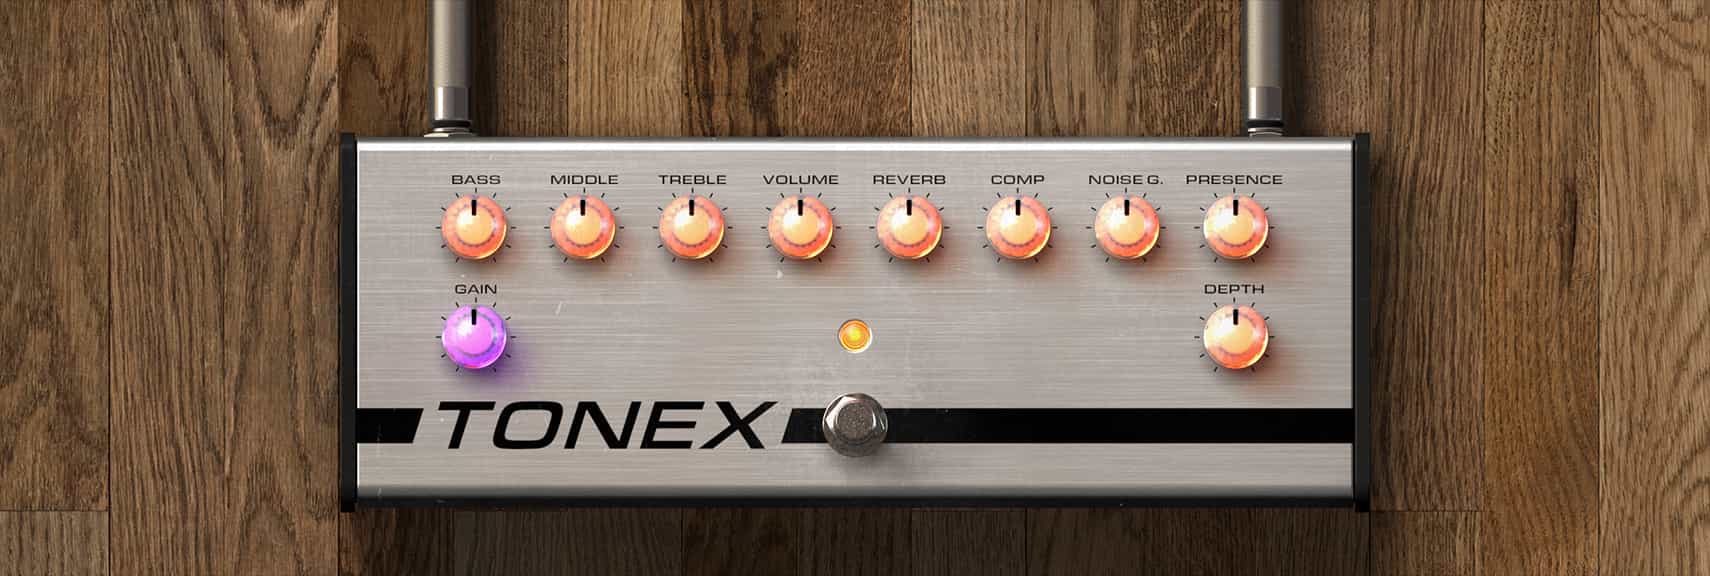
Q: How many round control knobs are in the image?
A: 10